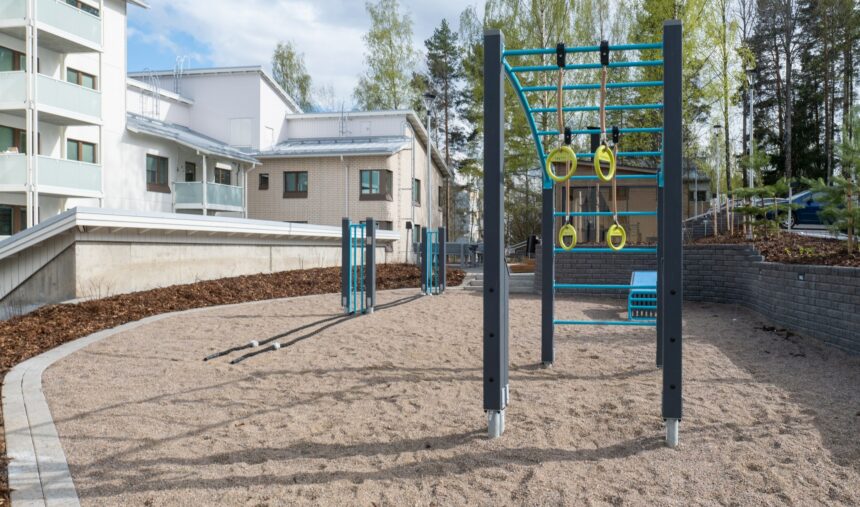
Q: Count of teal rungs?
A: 11